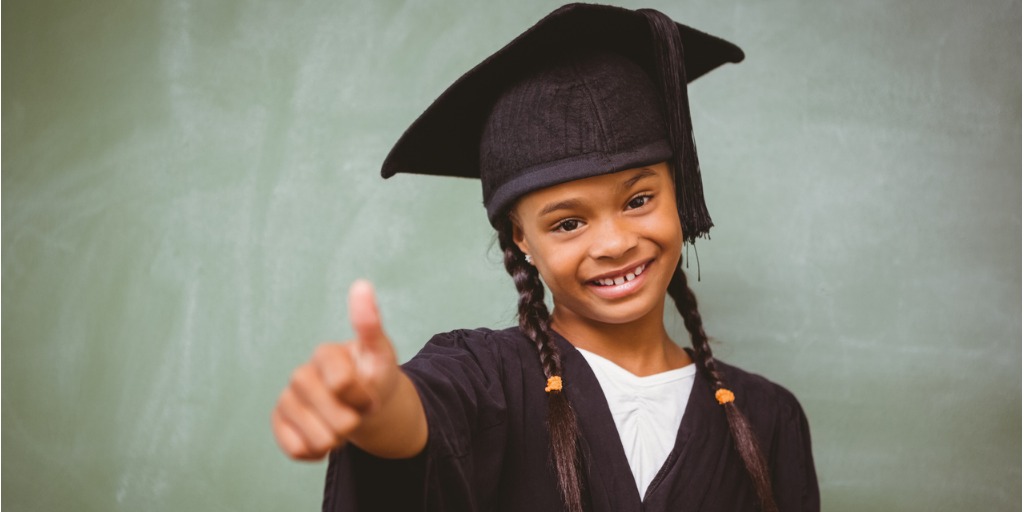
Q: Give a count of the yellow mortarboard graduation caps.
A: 0